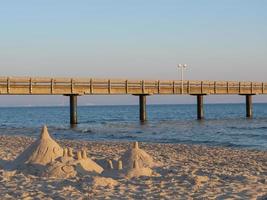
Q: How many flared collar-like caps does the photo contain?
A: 4